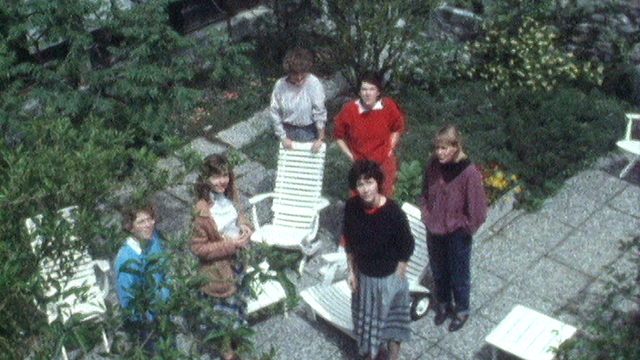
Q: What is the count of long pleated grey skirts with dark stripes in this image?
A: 1